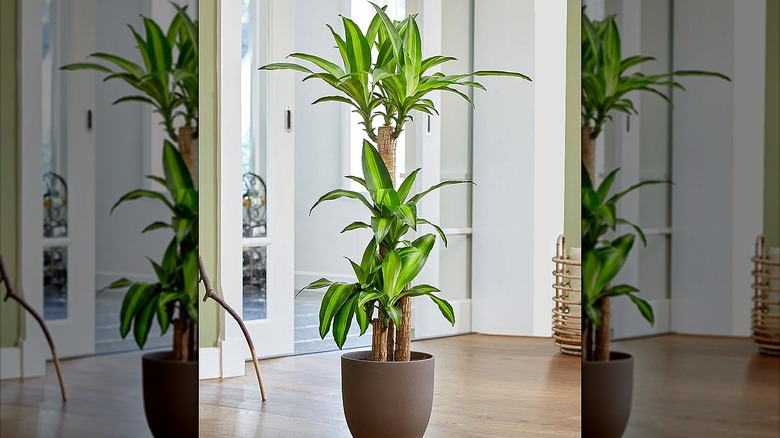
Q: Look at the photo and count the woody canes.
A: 3